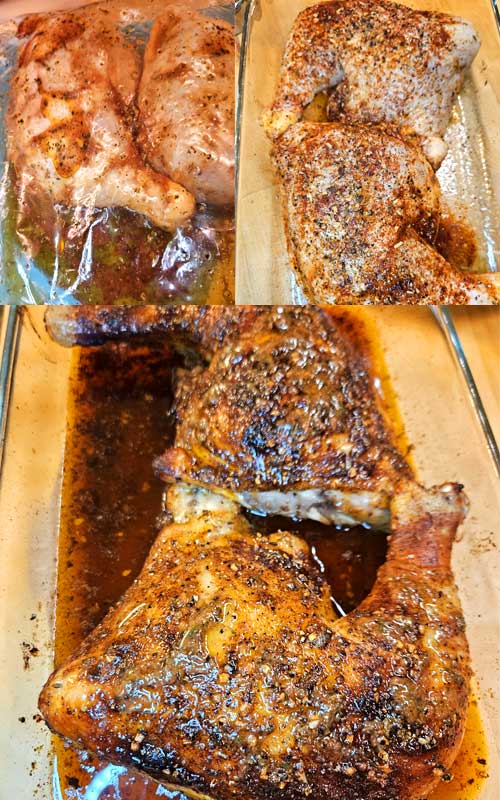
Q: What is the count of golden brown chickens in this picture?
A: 2